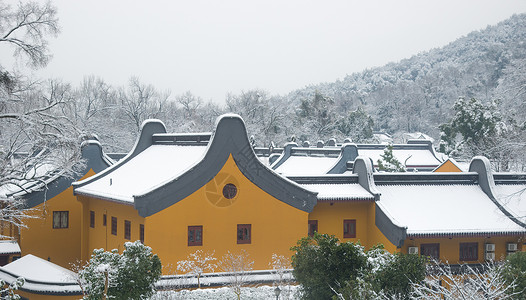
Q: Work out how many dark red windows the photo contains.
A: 13